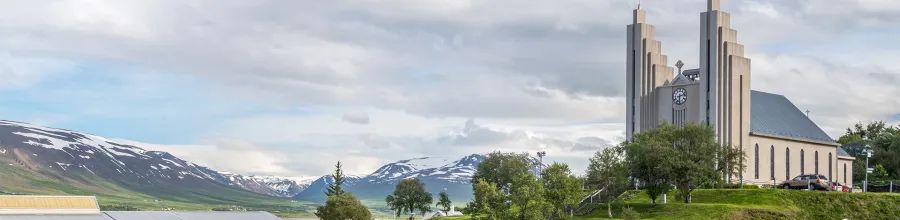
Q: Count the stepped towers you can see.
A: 2